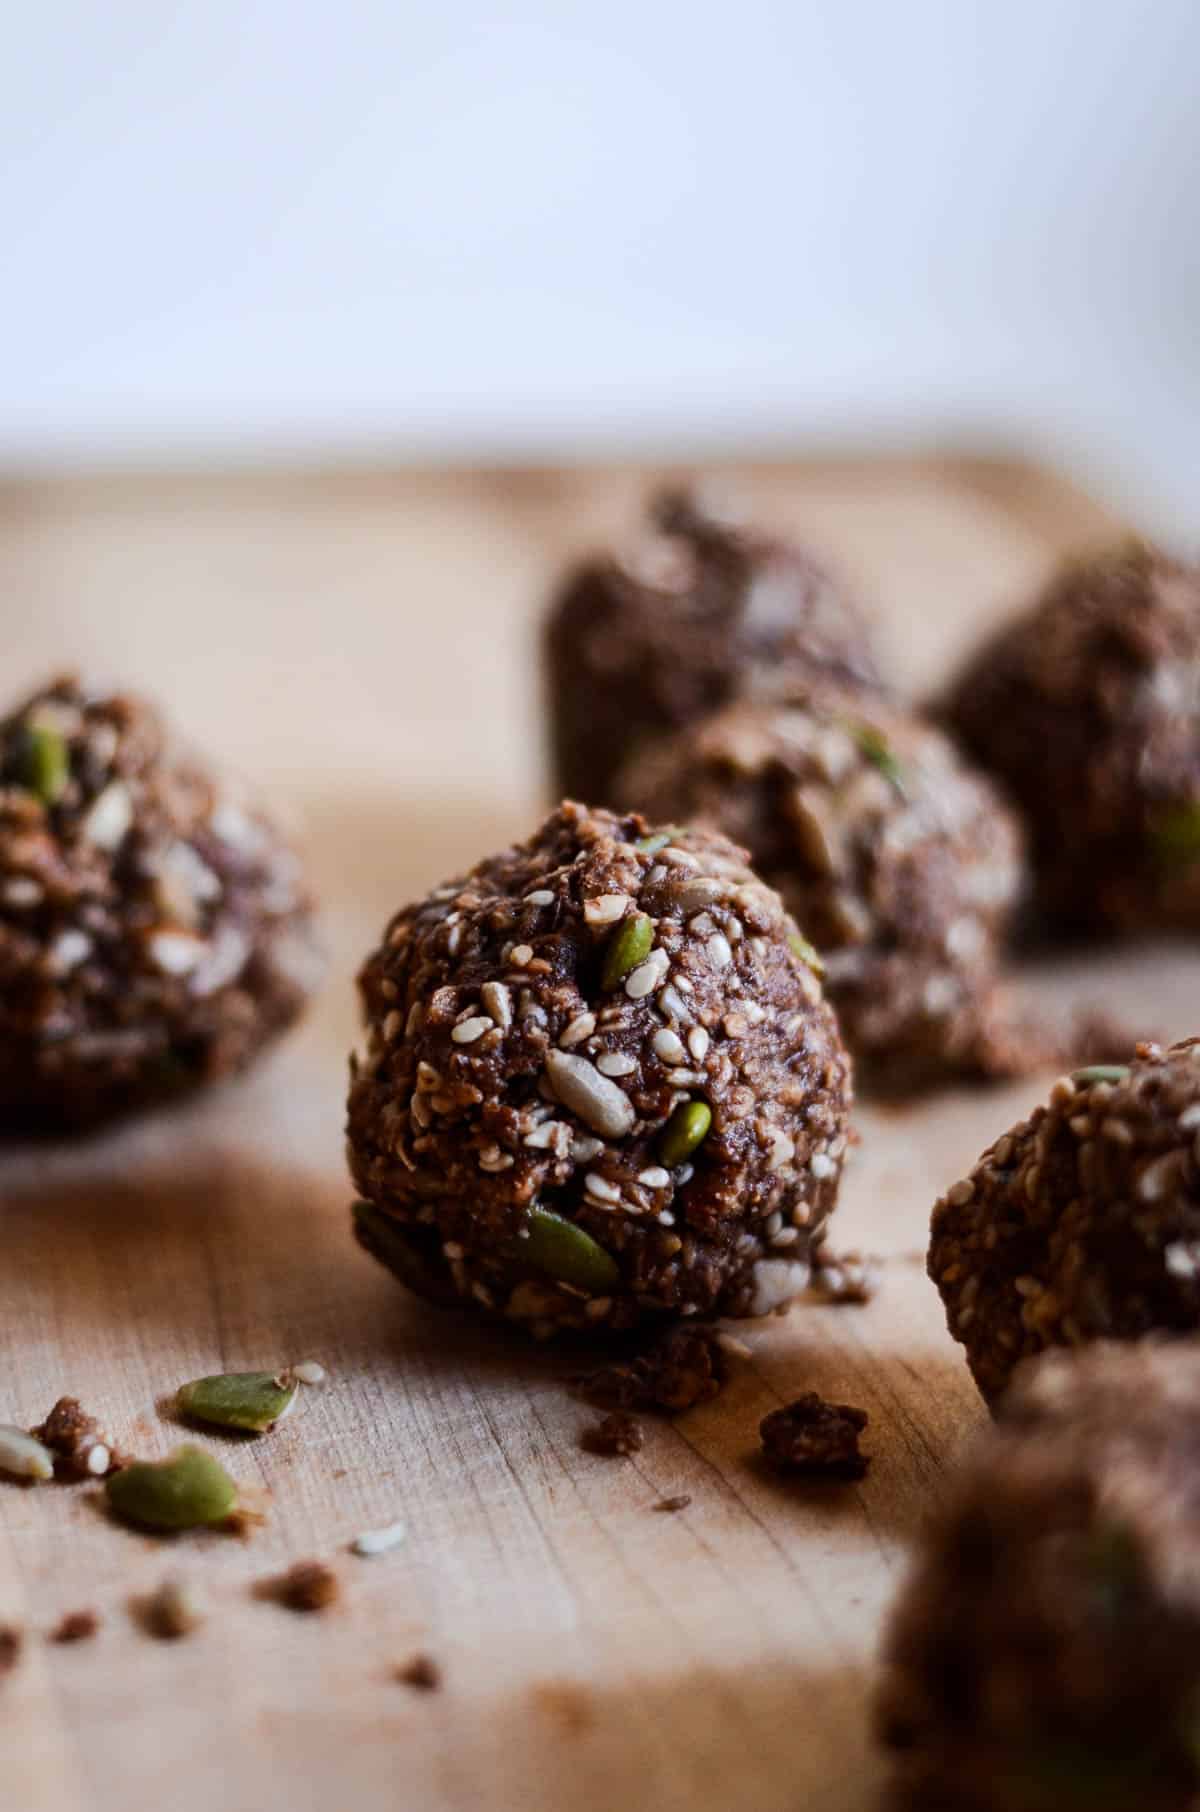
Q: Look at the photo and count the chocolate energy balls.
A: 7